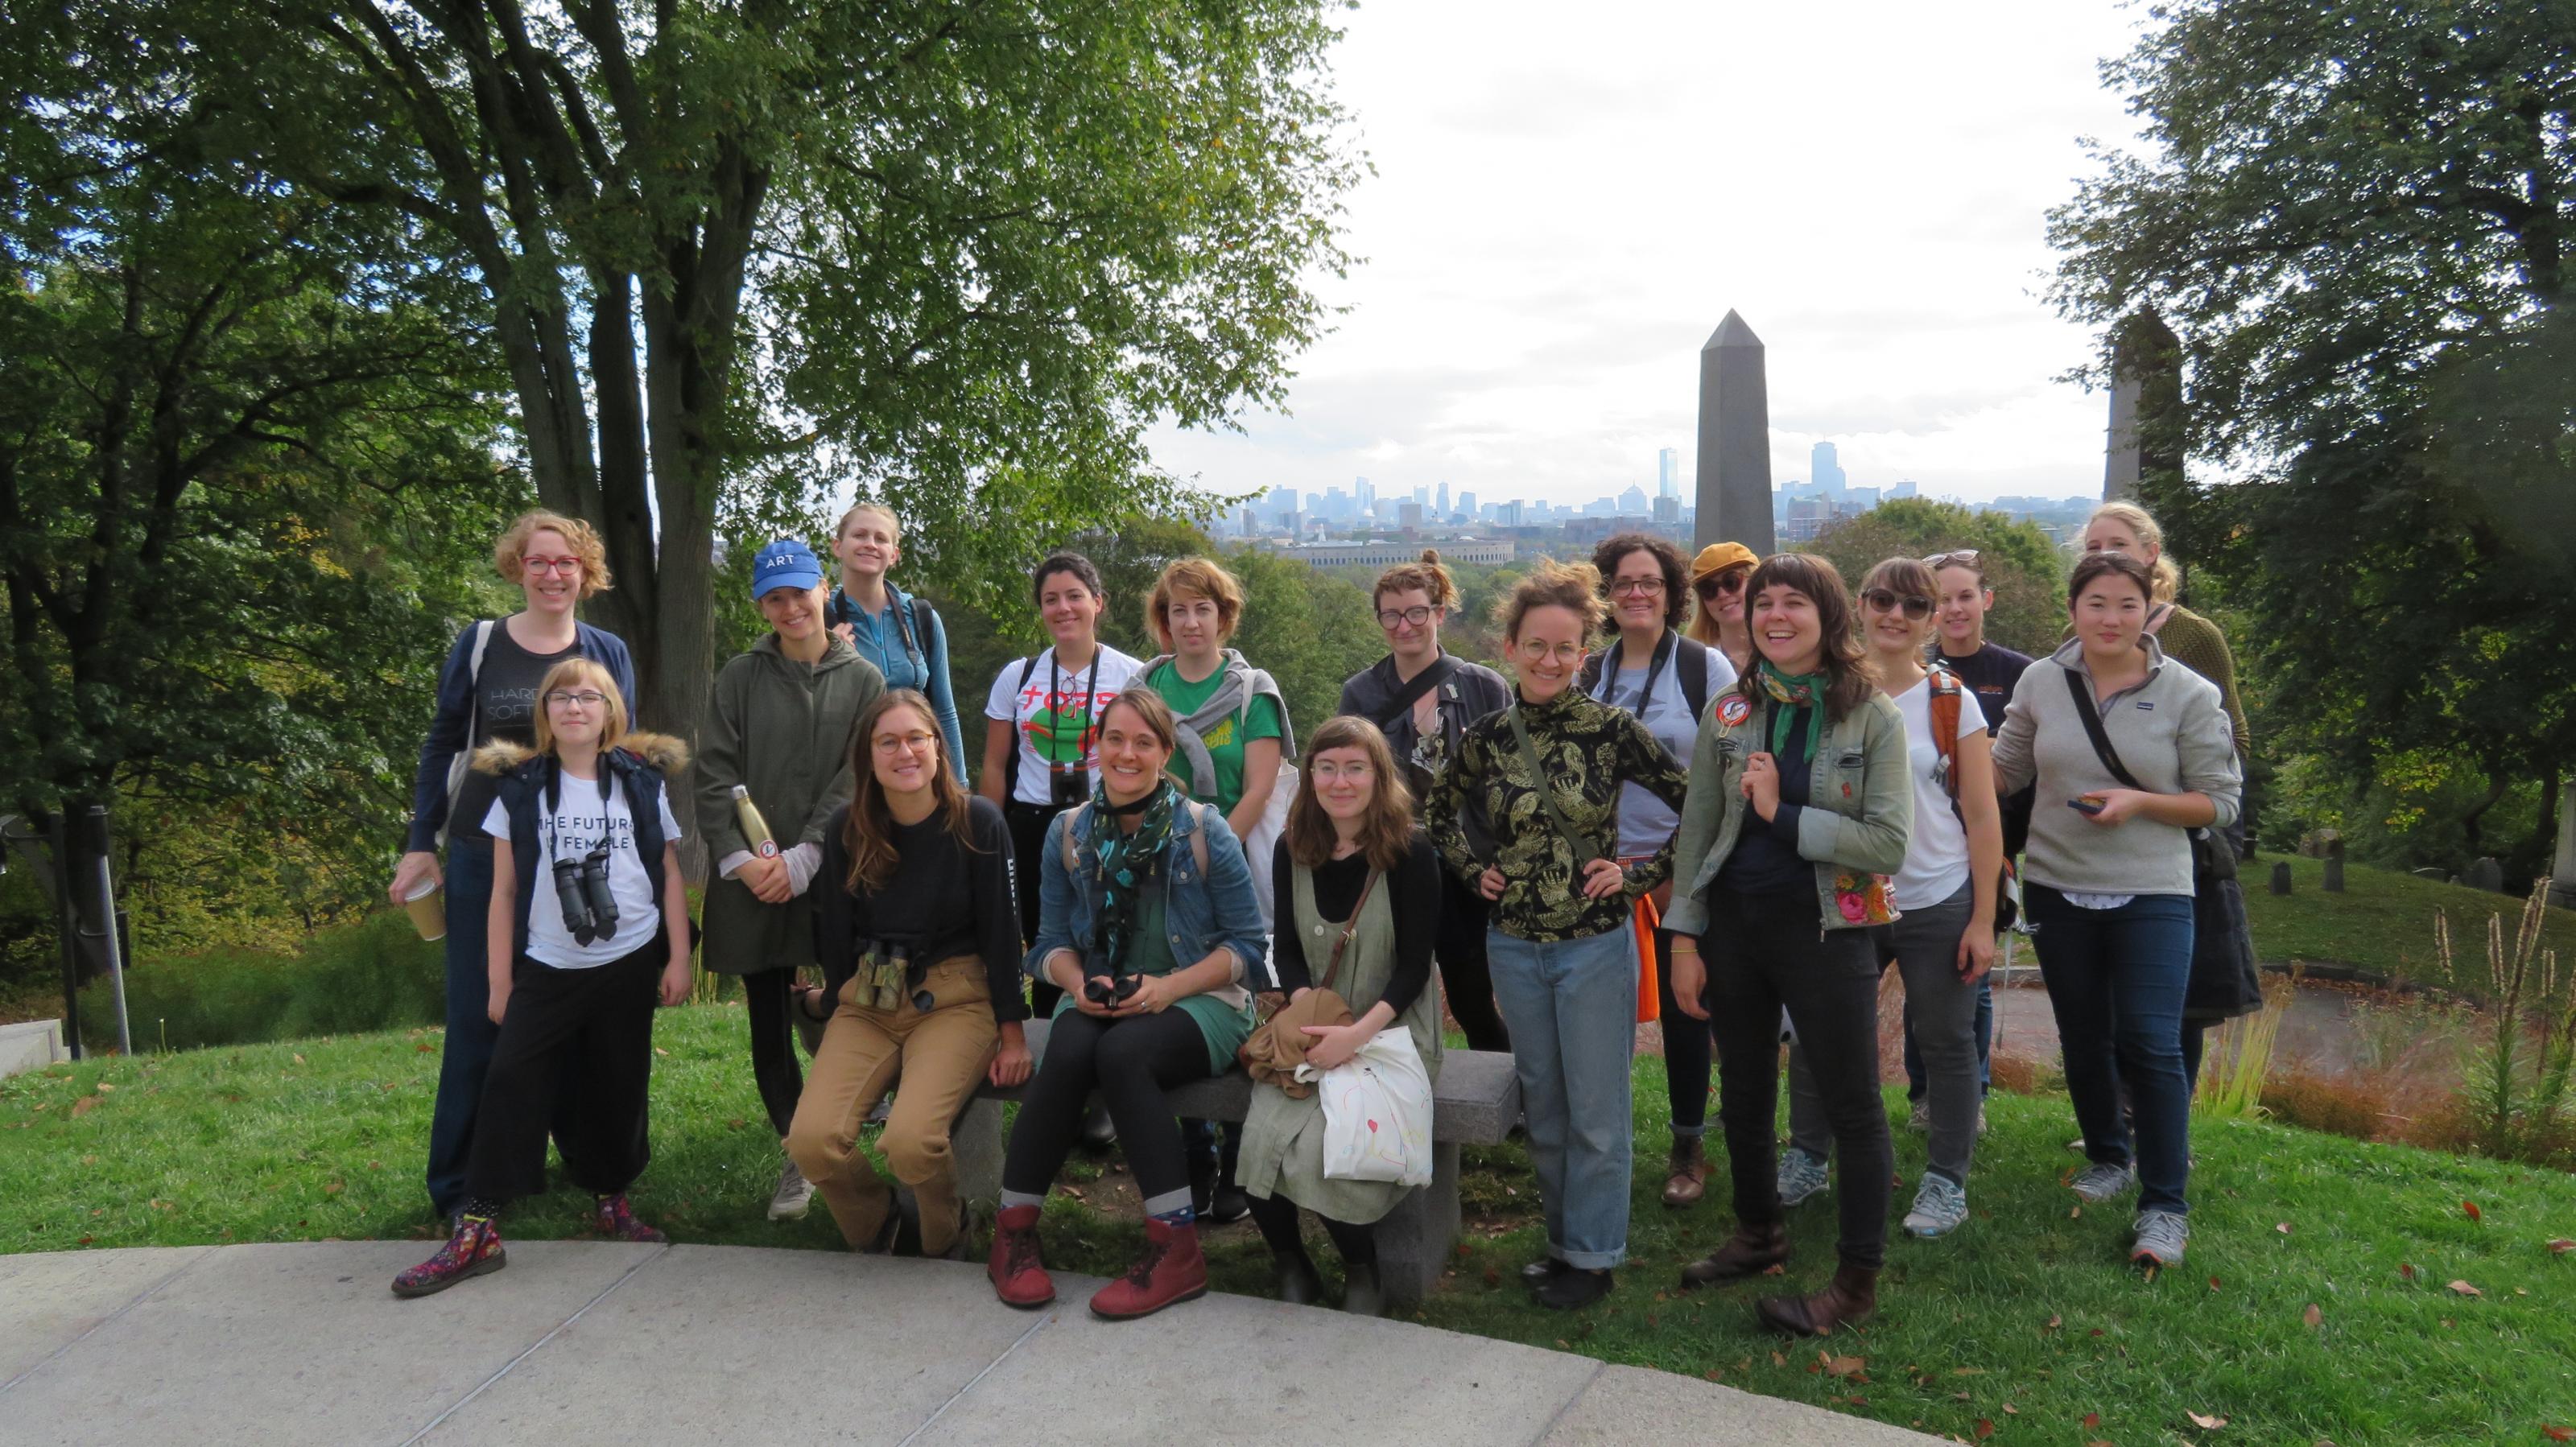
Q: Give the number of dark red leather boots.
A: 2